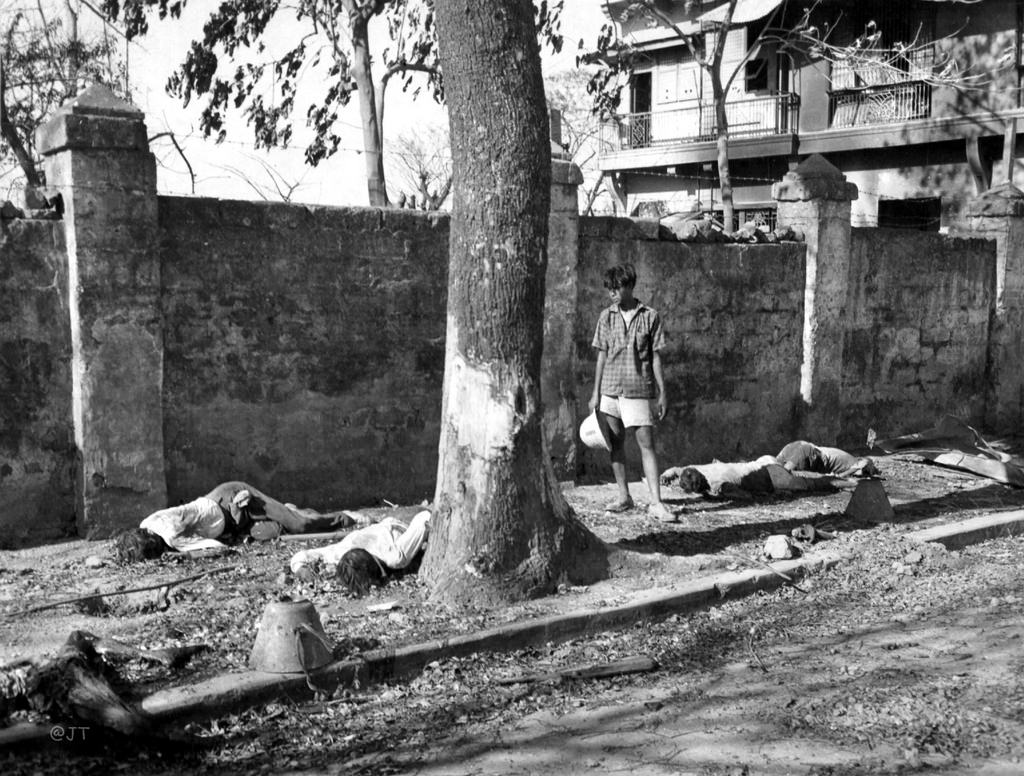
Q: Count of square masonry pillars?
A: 4